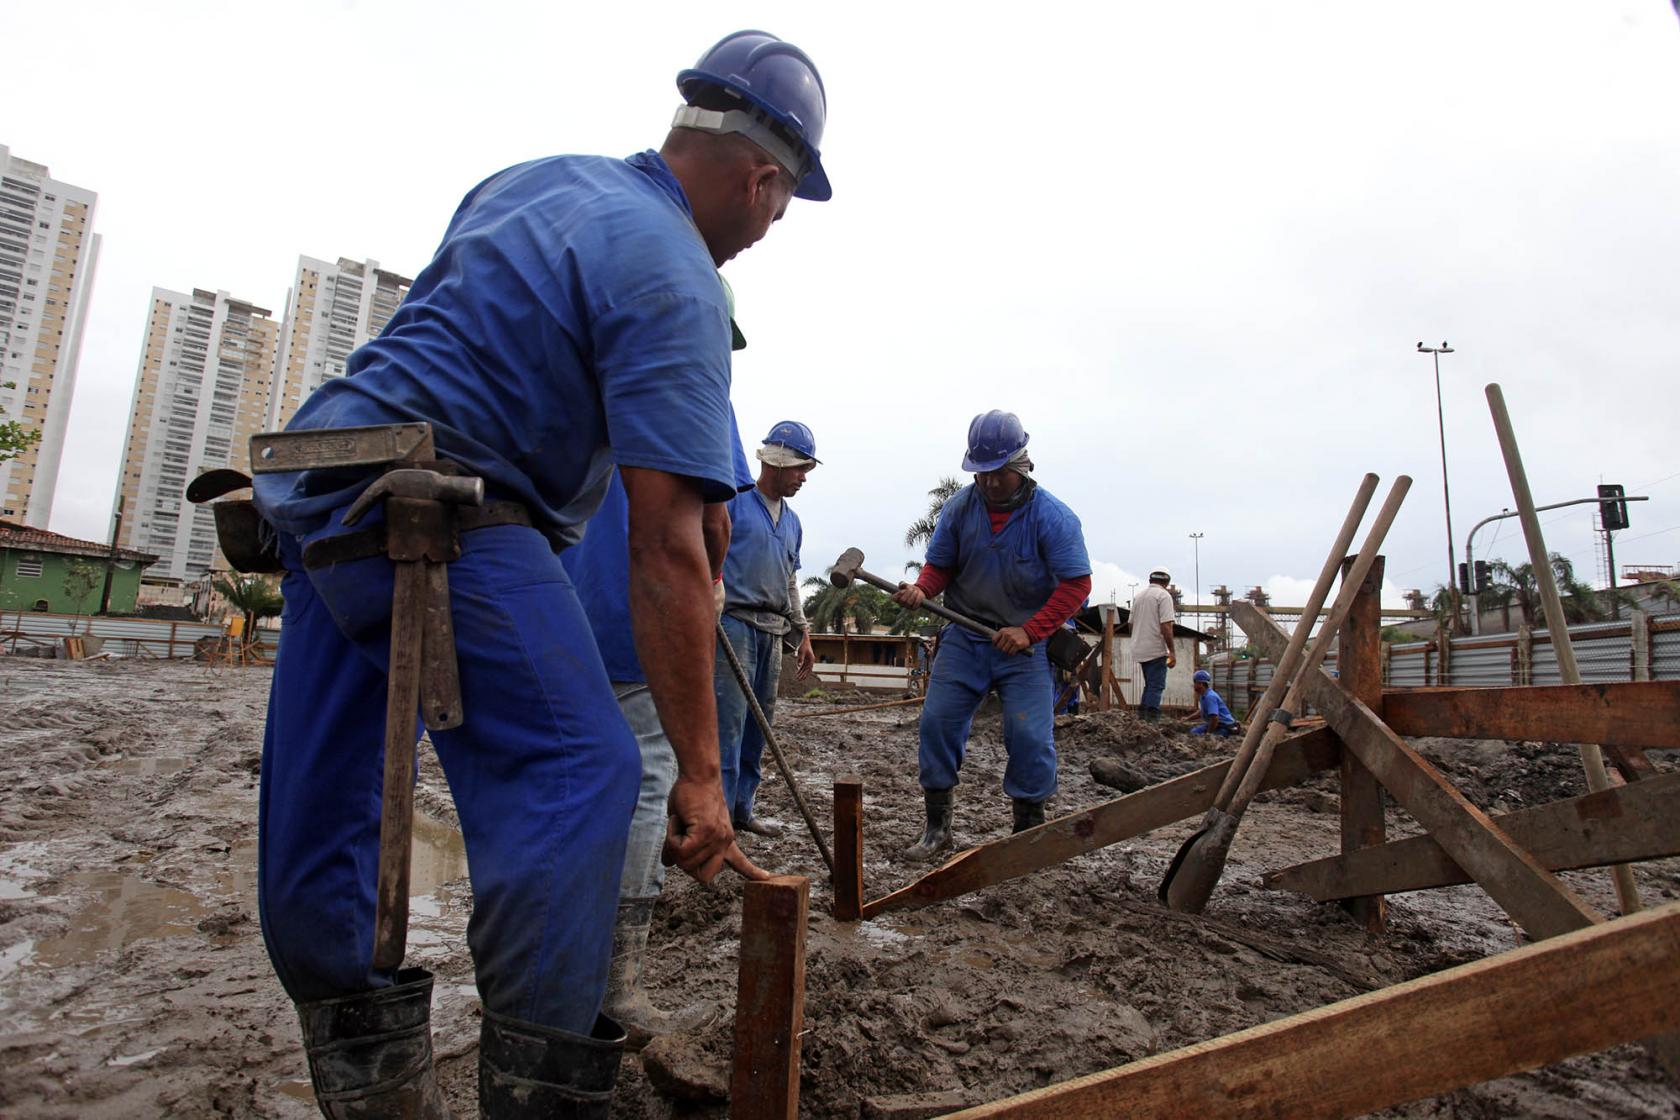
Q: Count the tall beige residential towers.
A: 3